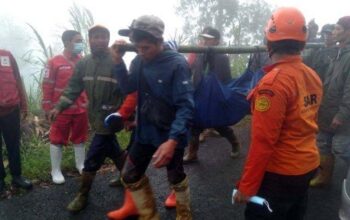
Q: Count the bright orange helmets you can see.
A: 1